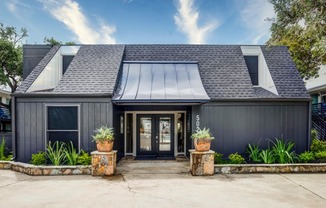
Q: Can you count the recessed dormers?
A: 2